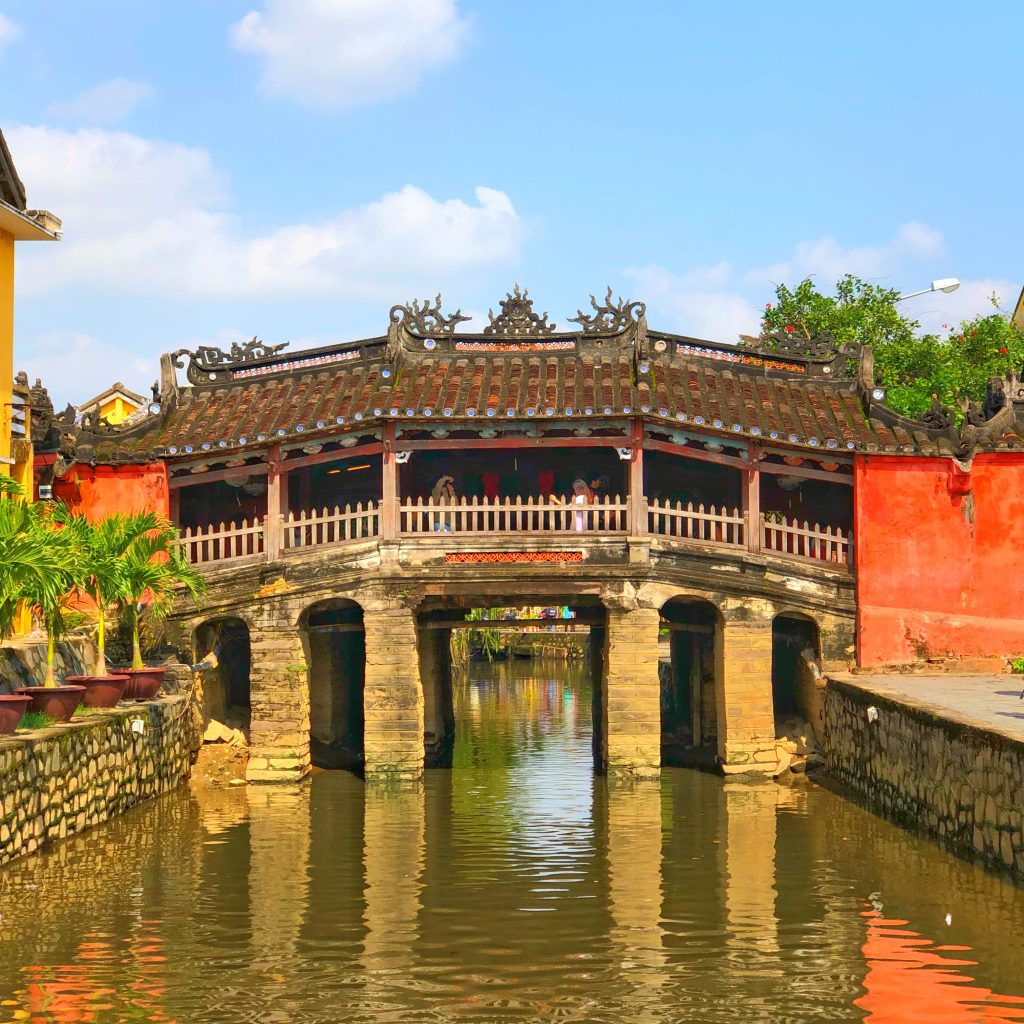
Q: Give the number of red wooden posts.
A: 4